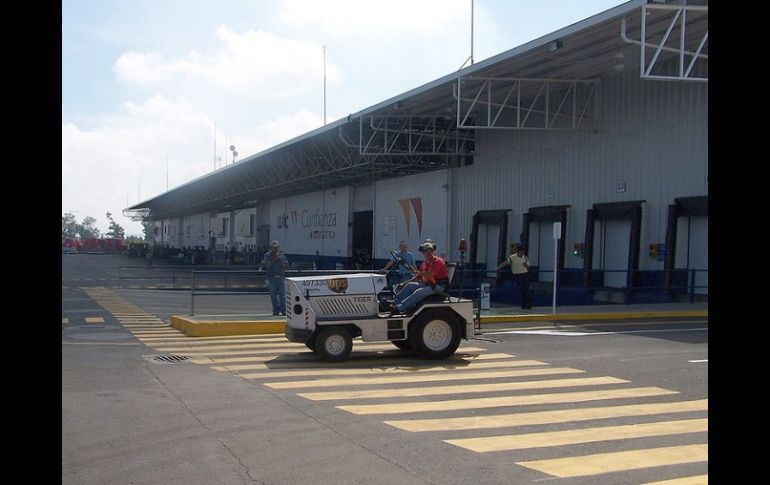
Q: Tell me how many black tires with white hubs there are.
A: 2